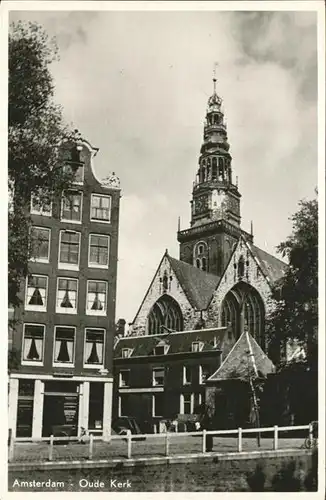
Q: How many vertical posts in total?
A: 9